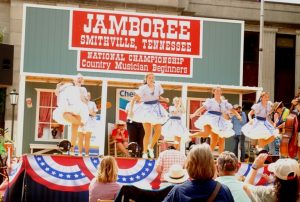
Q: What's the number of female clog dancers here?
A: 6